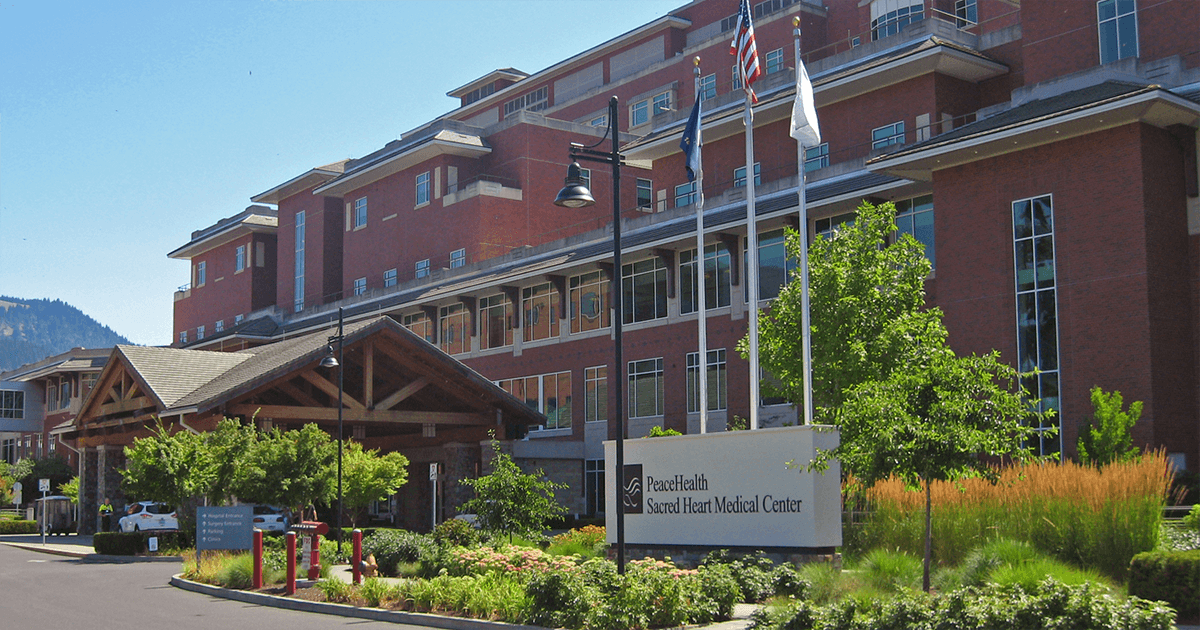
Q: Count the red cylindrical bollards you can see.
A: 3